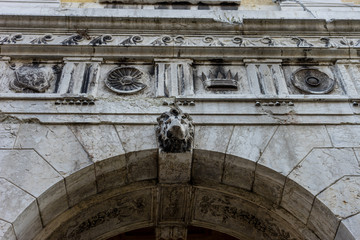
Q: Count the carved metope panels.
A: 4